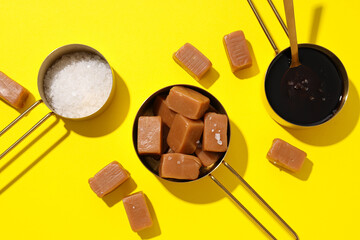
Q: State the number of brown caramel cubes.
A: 13